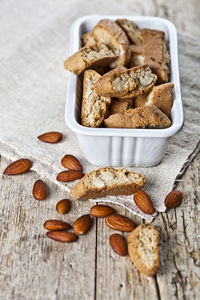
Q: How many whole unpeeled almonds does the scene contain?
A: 14